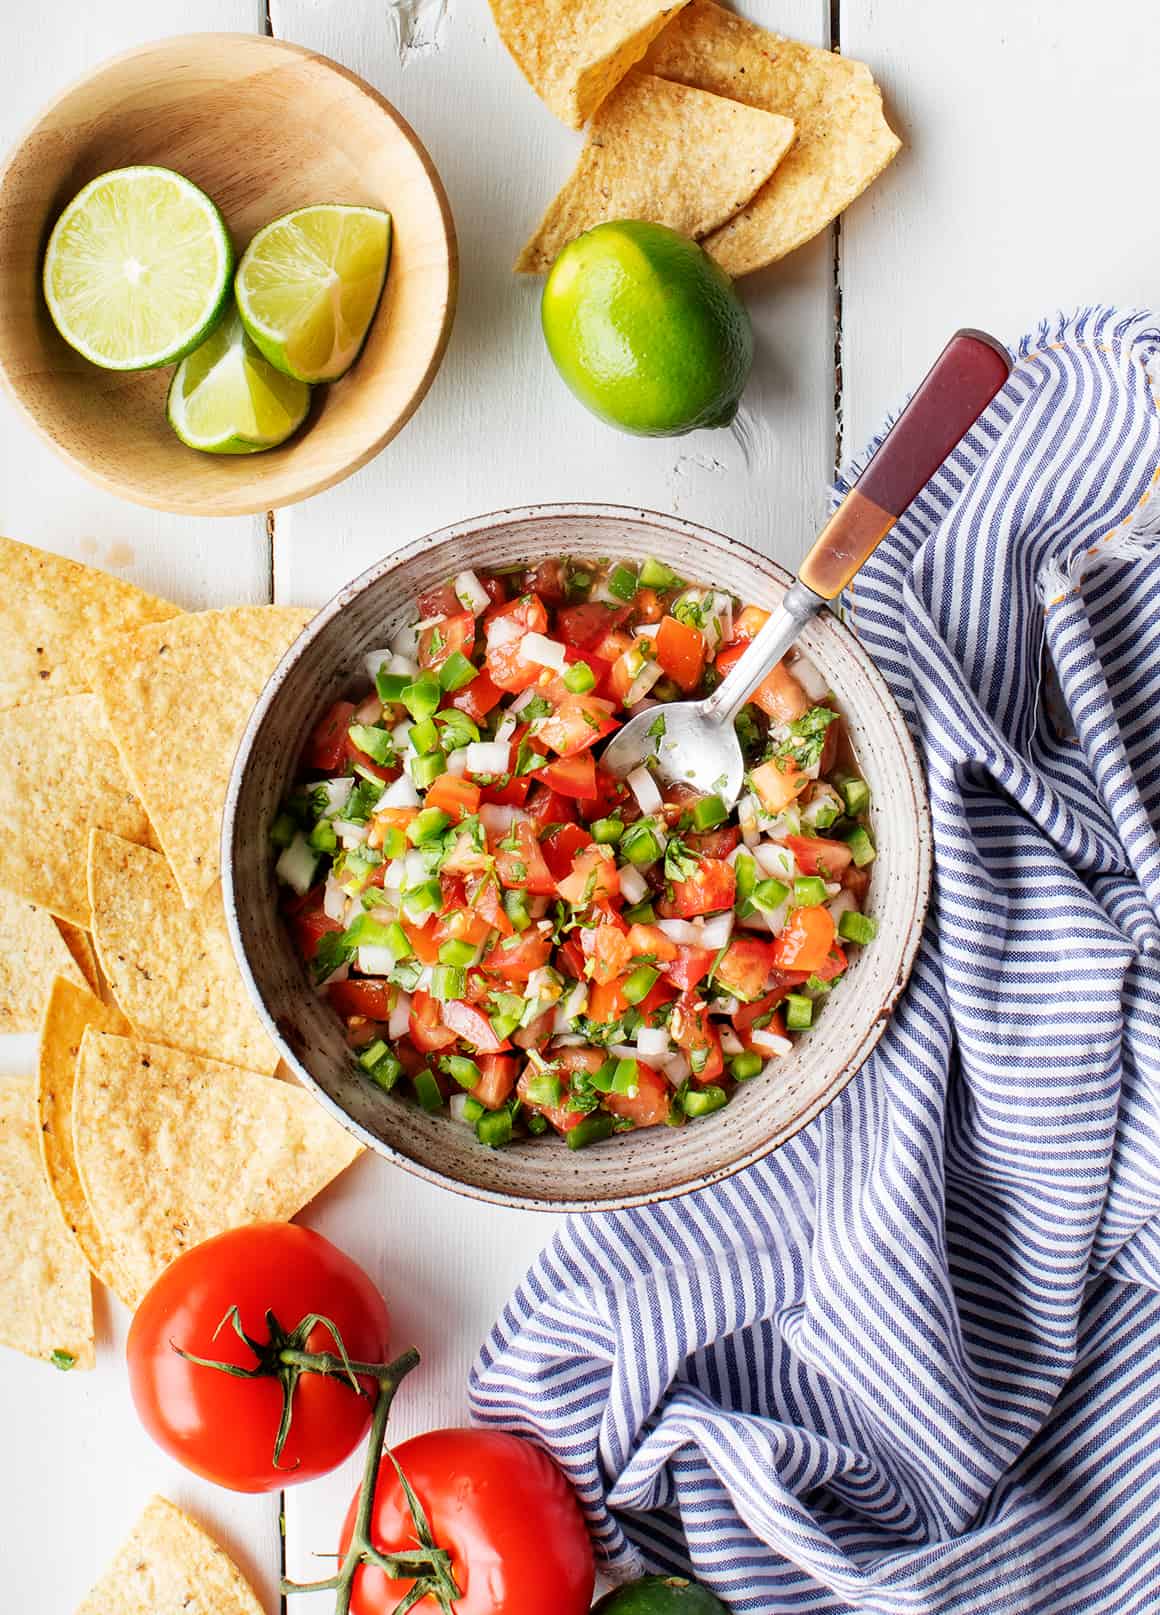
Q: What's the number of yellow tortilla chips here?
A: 12